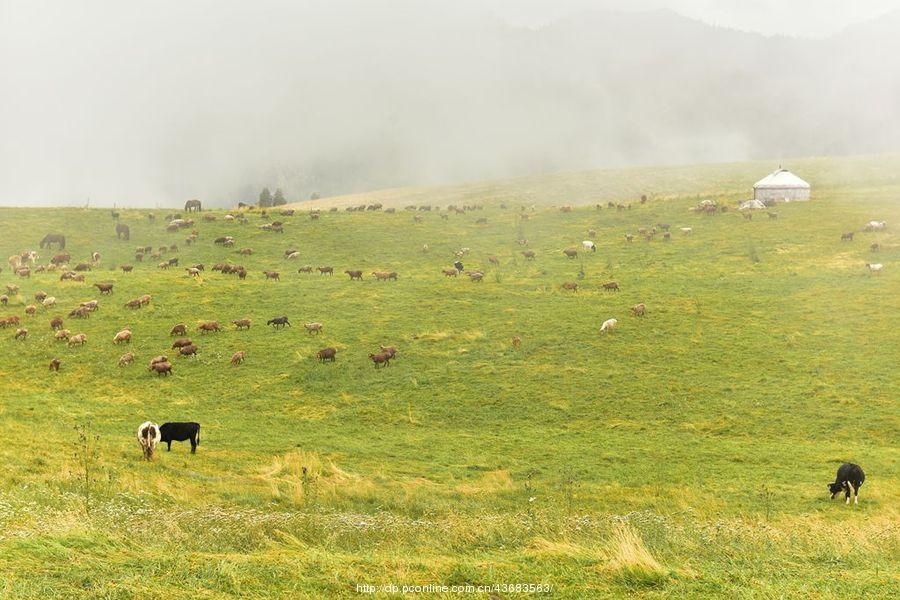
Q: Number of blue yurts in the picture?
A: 0